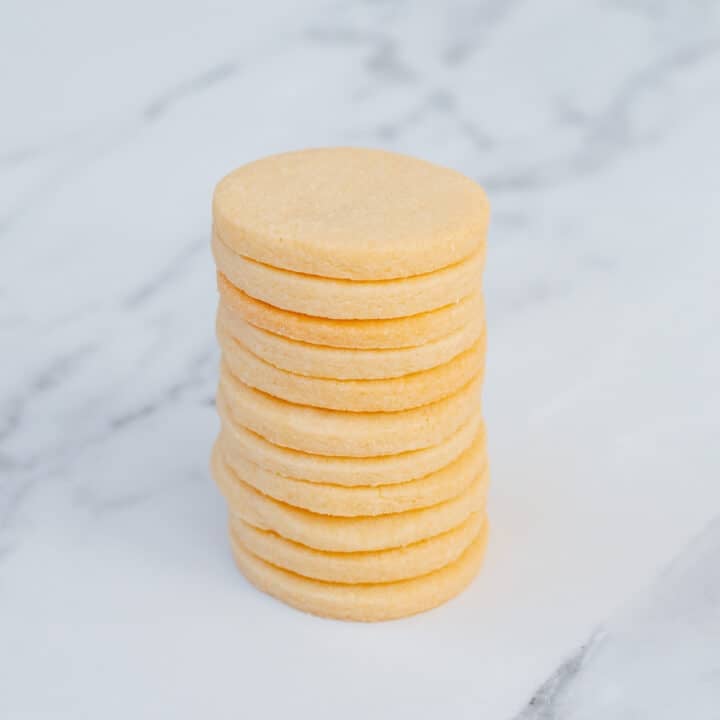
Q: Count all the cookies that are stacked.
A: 11